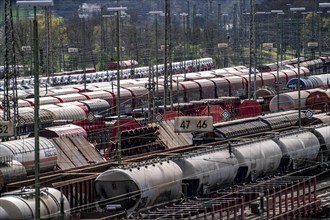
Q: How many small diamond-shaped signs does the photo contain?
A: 5